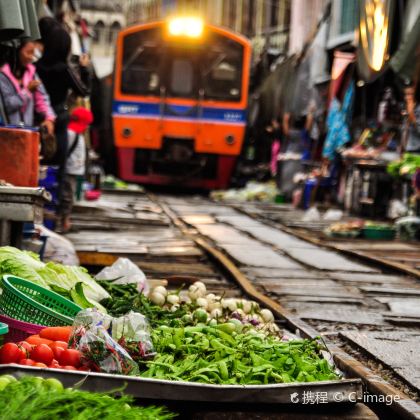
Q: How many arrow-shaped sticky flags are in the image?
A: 0